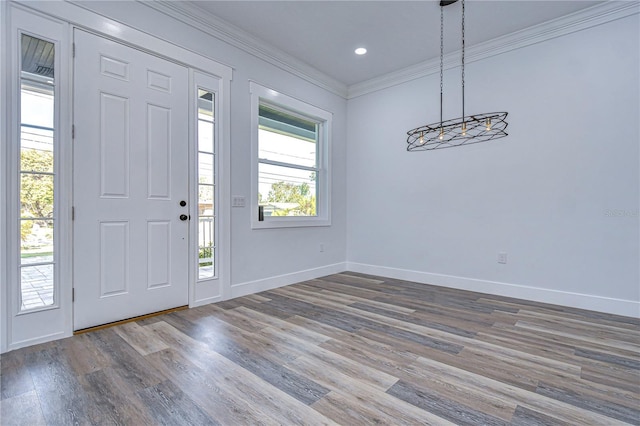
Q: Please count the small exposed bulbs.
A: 4